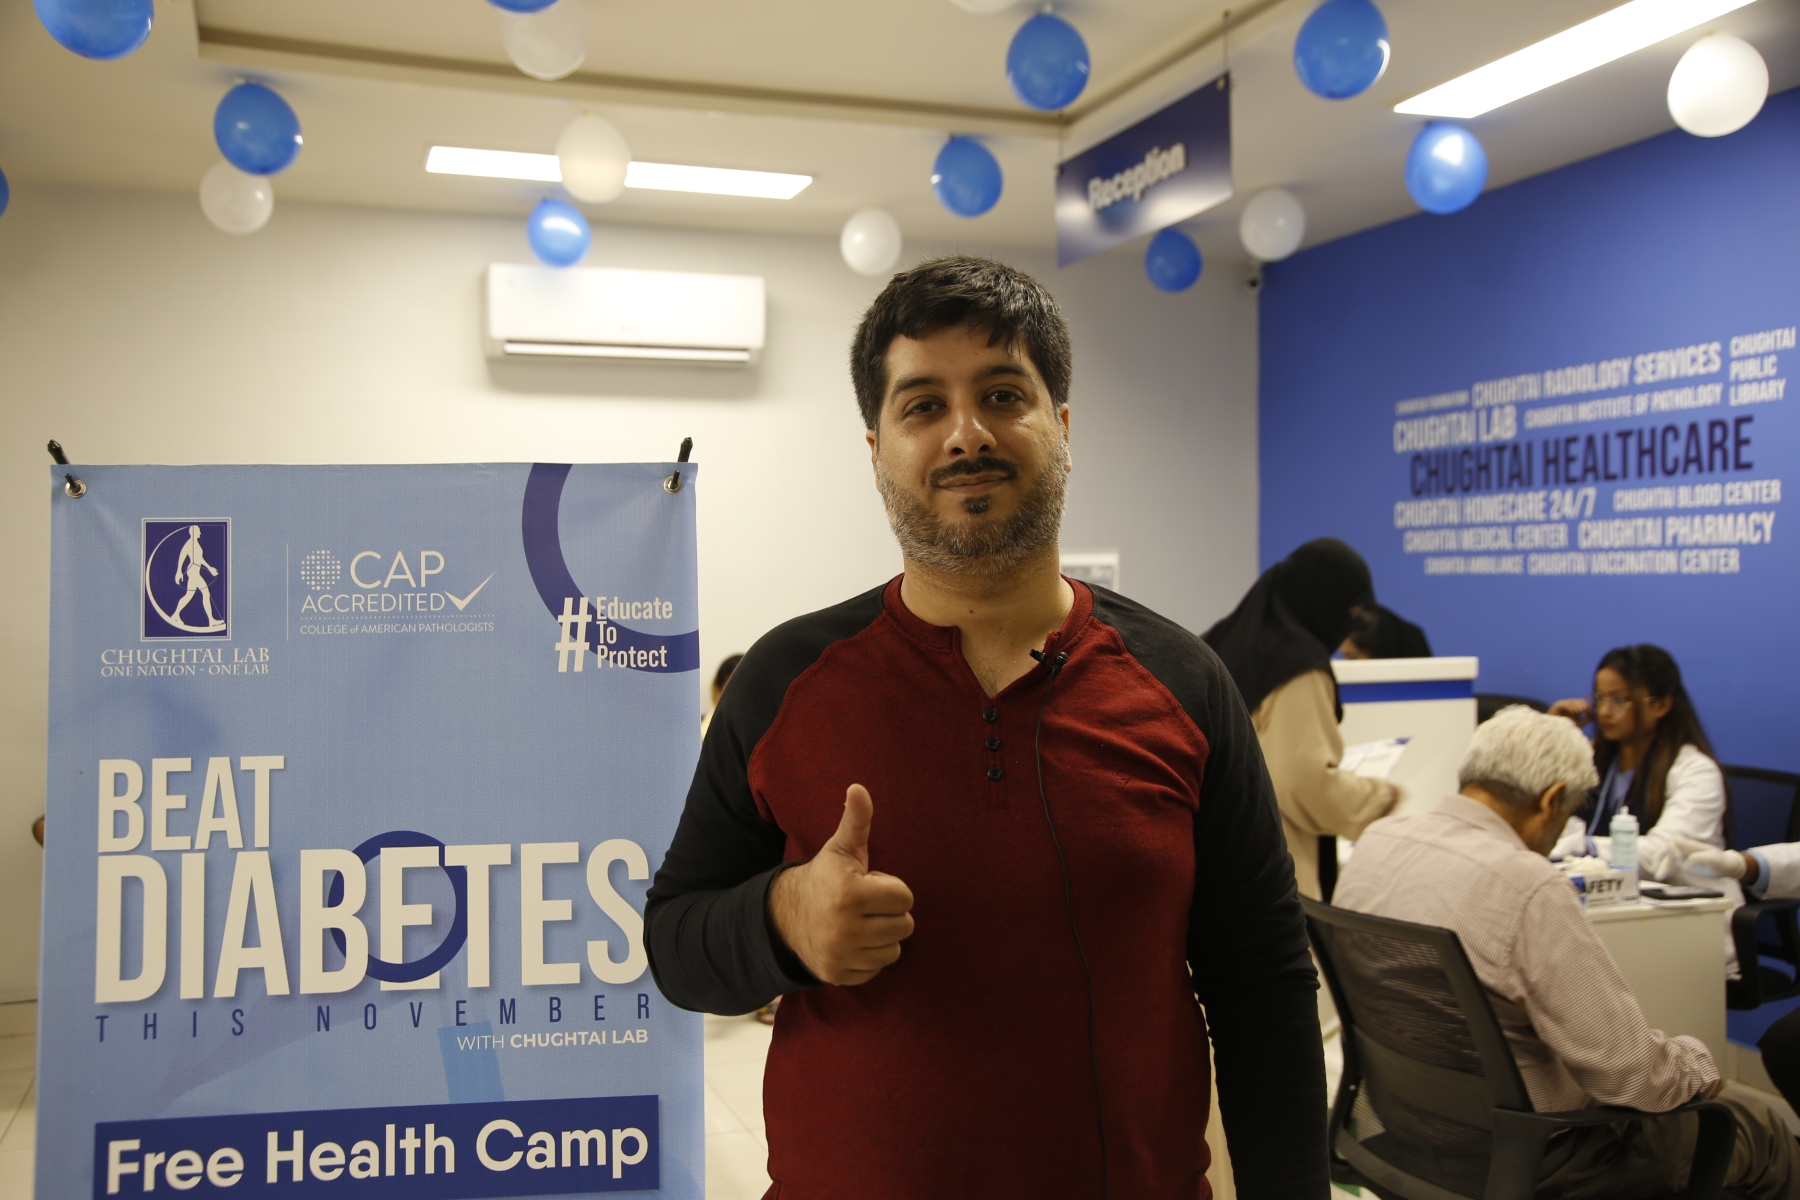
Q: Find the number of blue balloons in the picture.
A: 10